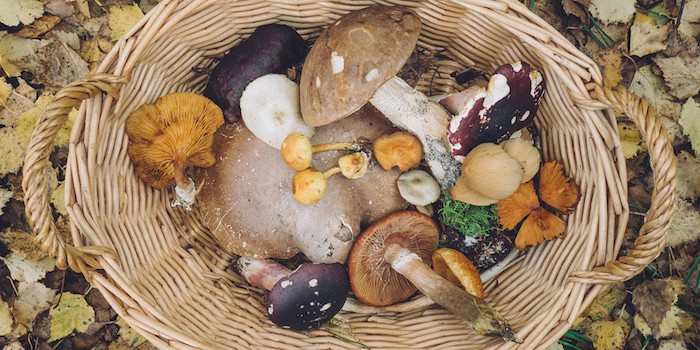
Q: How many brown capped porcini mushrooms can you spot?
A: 1